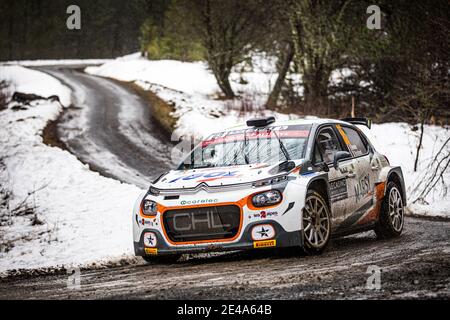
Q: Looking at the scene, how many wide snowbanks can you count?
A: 2